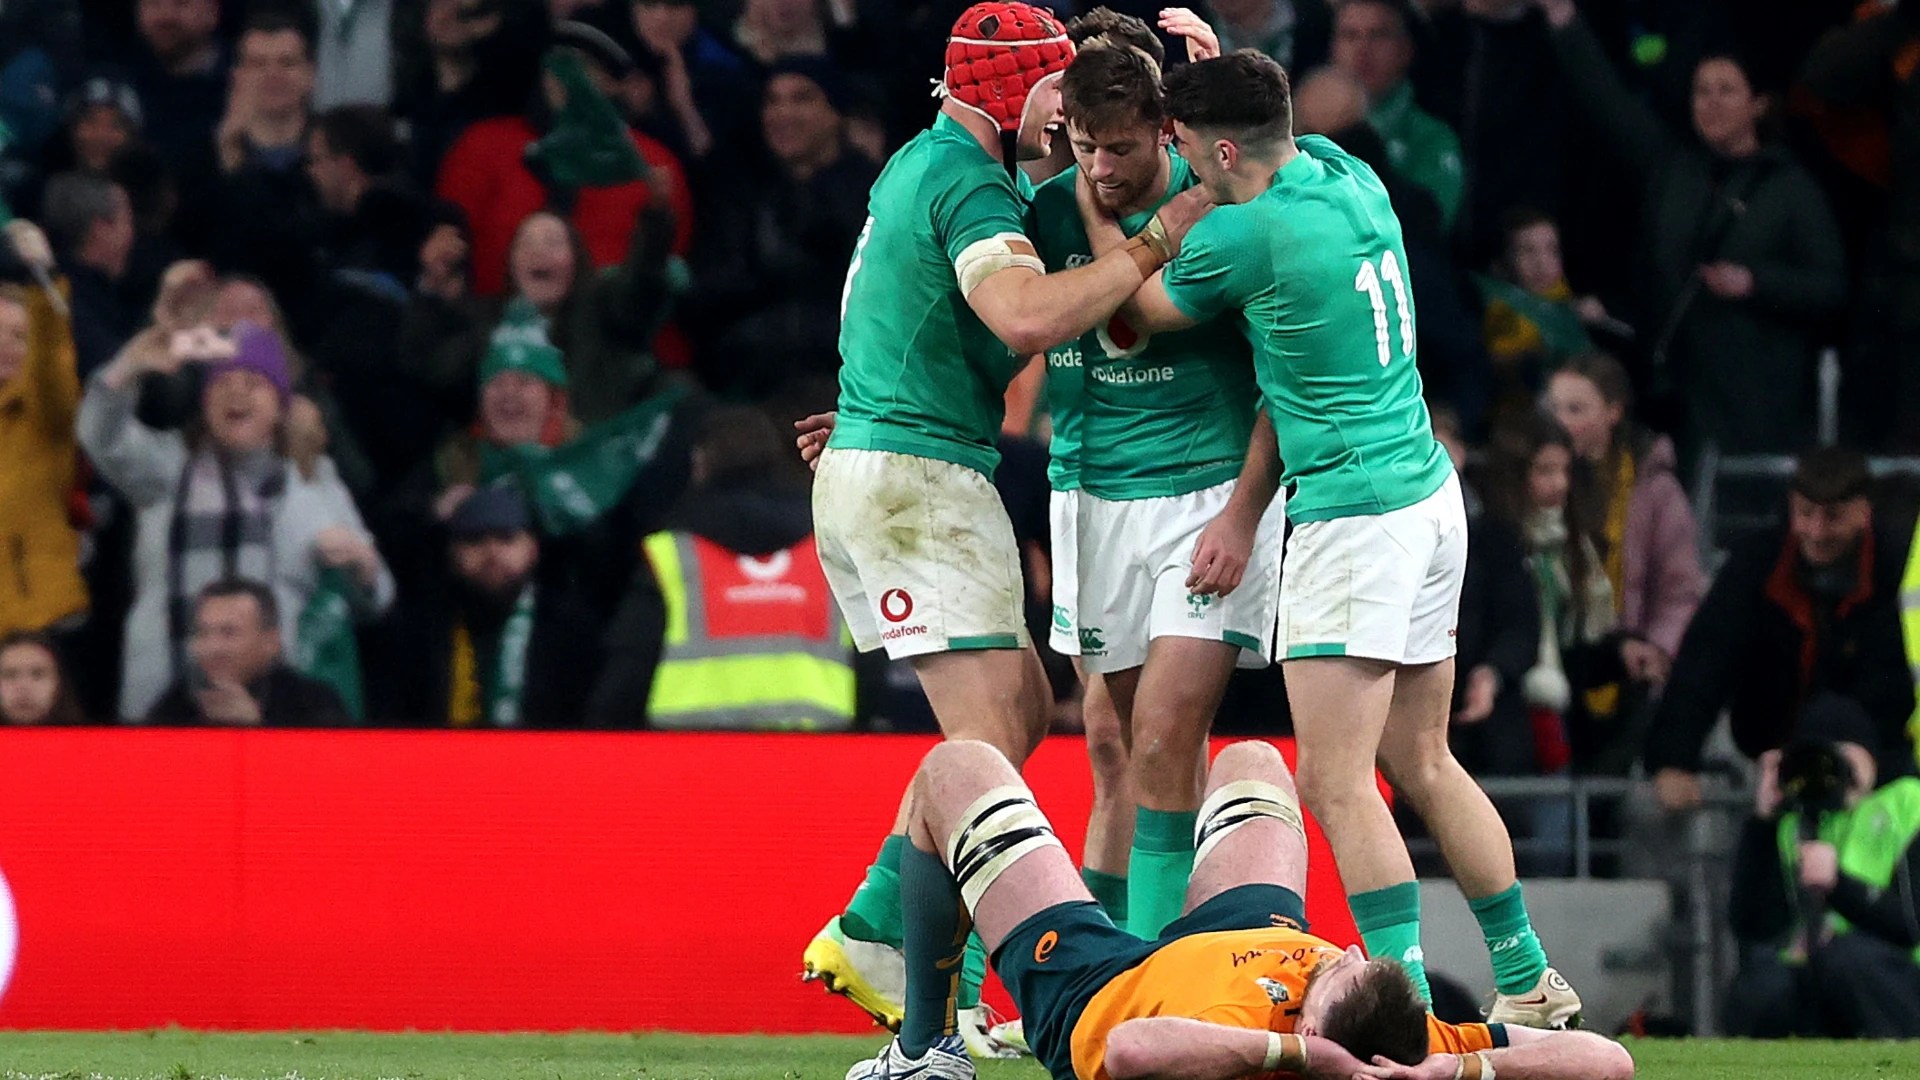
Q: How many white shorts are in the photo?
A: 4